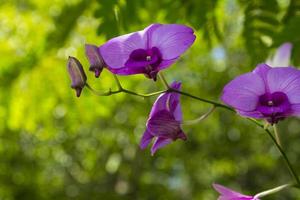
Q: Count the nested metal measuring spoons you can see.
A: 0